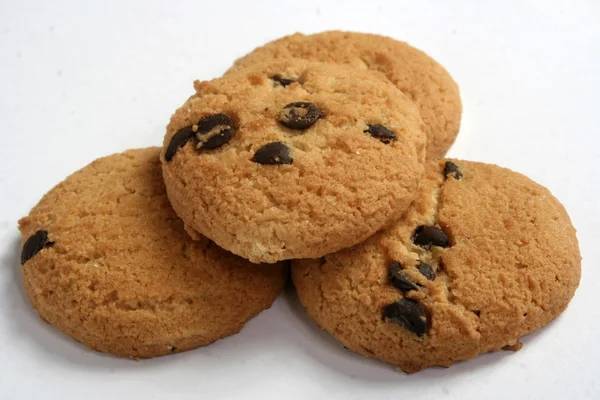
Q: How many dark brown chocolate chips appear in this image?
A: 12